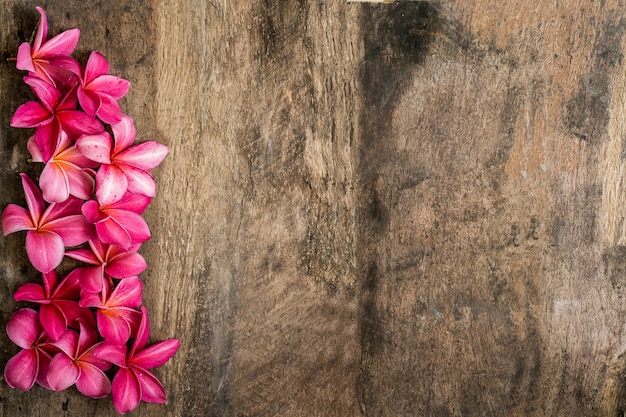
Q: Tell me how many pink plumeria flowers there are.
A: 13